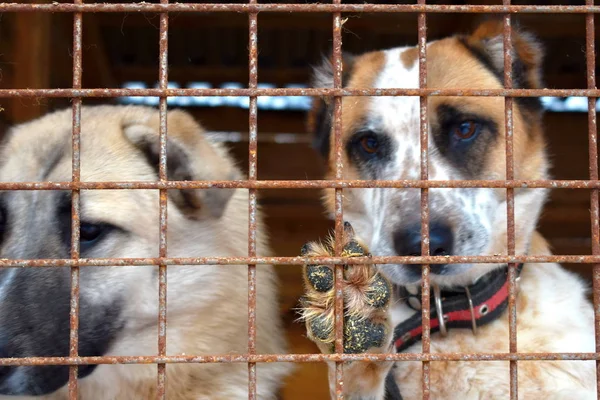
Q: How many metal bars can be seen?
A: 12